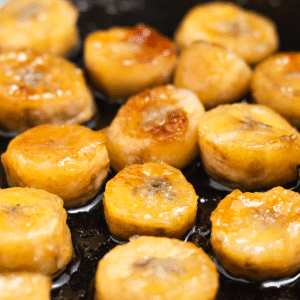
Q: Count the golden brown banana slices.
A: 14